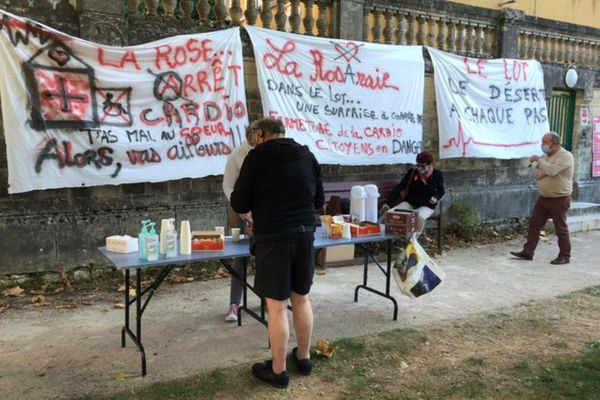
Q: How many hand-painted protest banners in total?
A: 3